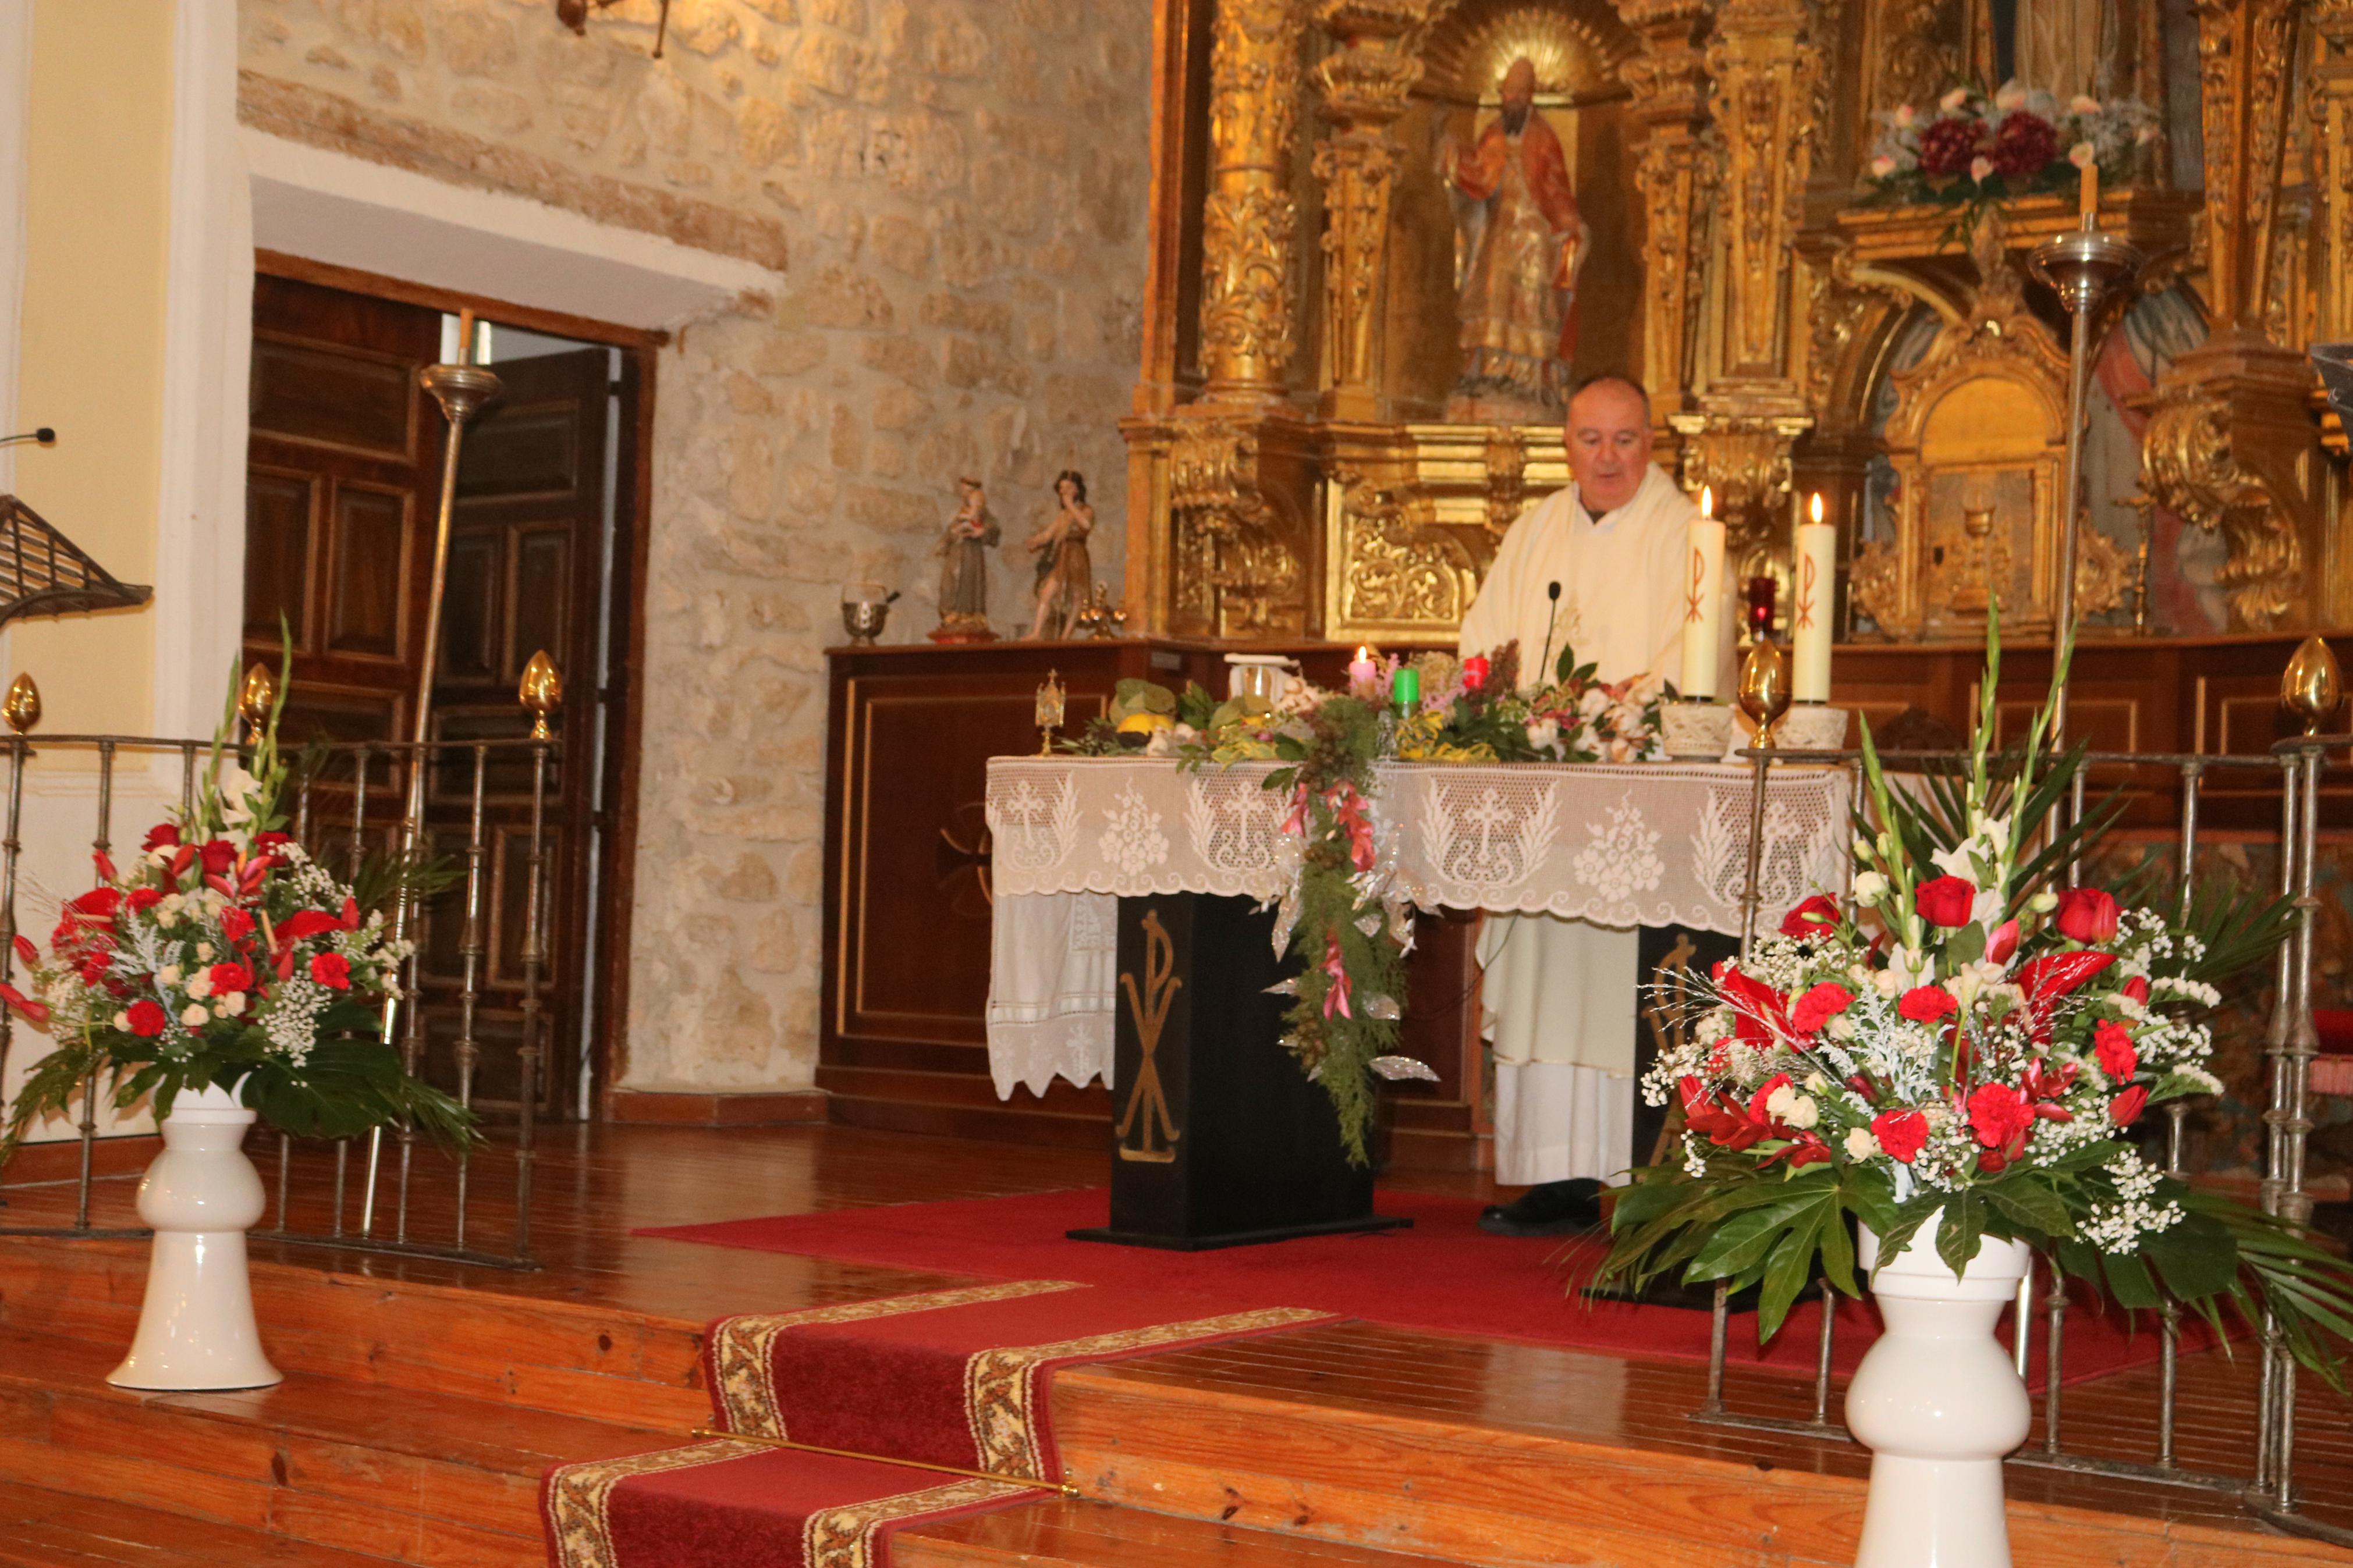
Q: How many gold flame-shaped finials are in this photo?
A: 5